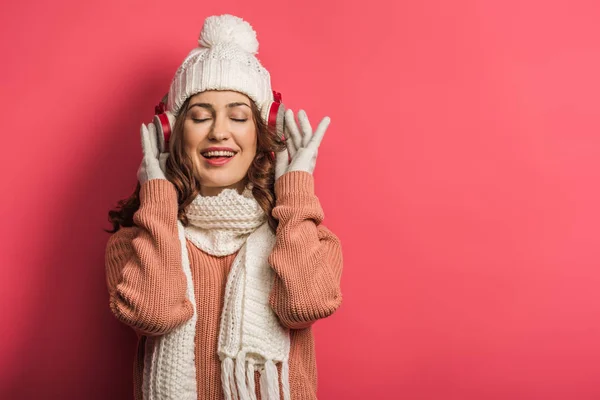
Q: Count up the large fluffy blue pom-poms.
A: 0